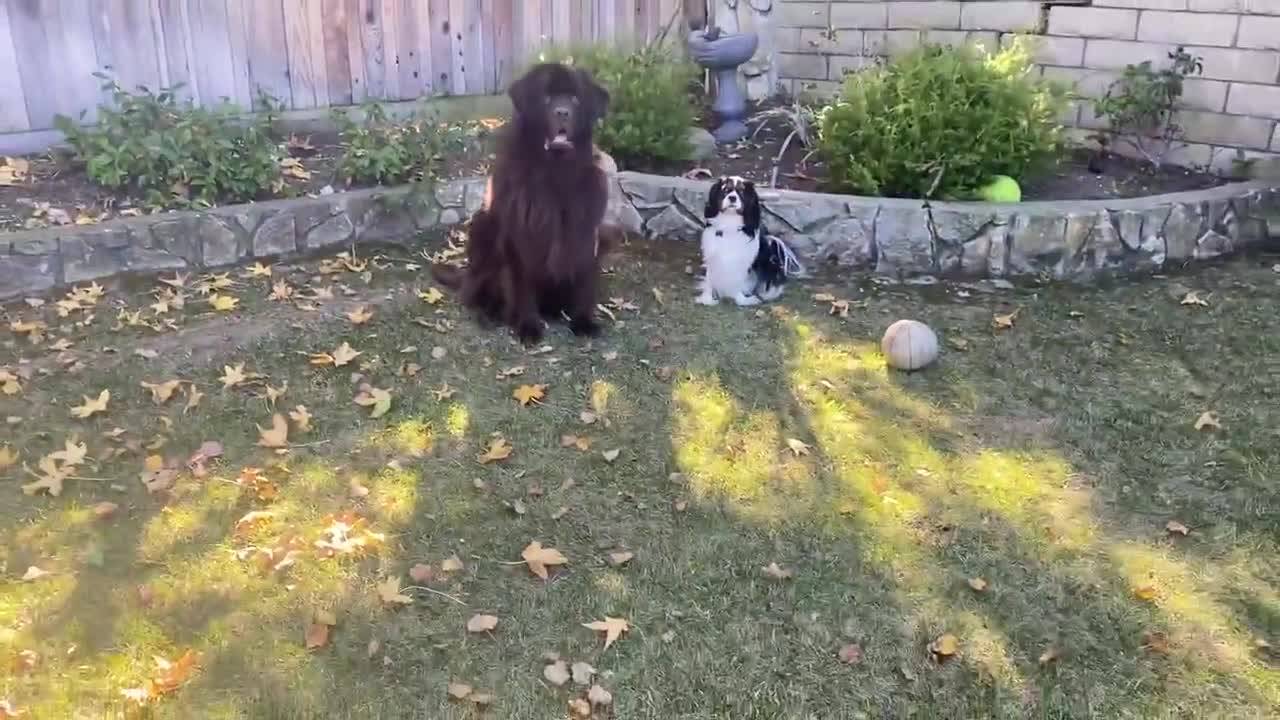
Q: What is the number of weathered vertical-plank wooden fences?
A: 1